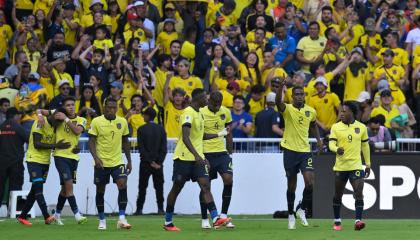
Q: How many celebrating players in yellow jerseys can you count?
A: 7